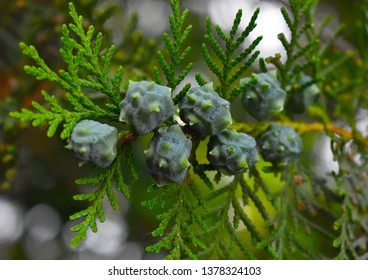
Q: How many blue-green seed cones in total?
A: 8